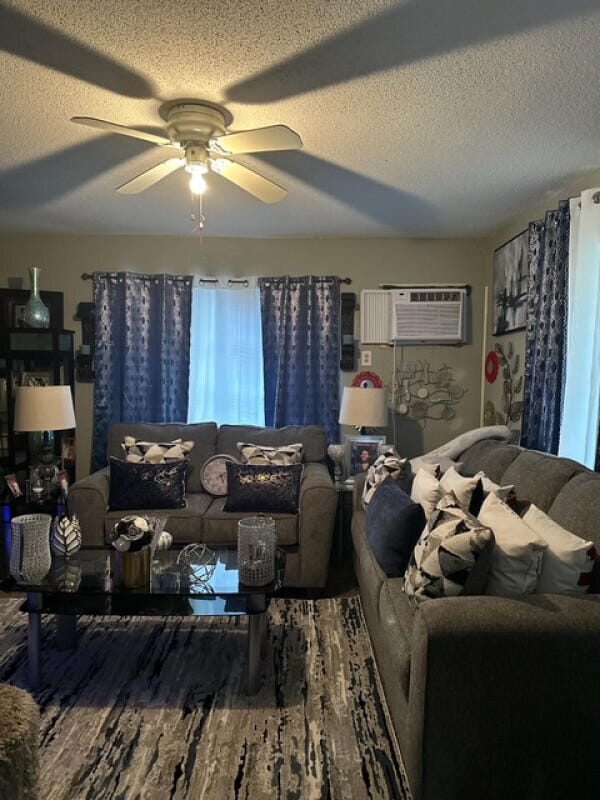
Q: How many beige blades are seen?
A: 4